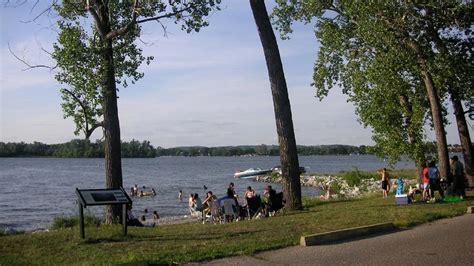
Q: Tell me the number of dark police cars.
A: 0